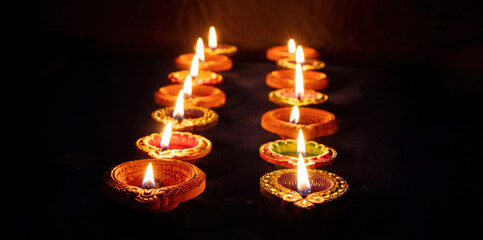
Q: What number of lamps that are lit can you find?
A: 14